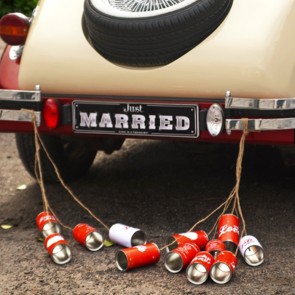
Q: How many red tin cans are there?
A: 10